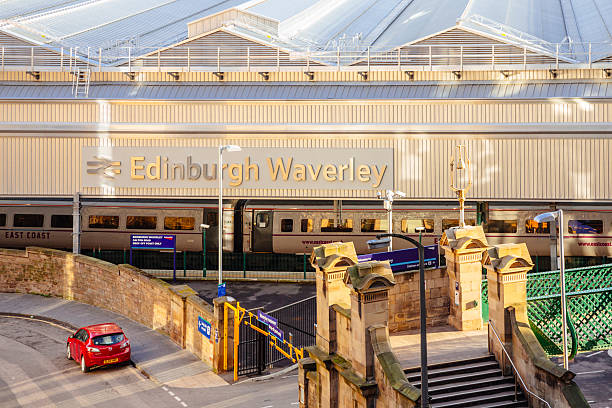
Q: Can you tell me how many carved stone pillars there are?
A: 4